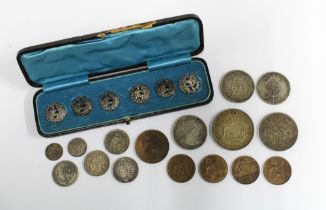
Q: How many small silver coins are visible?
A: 6